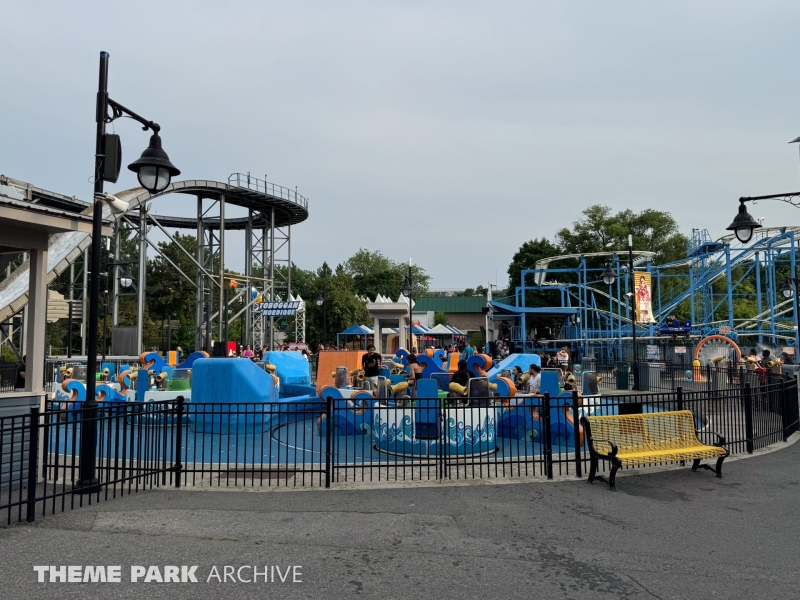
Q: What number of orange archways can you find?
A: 1